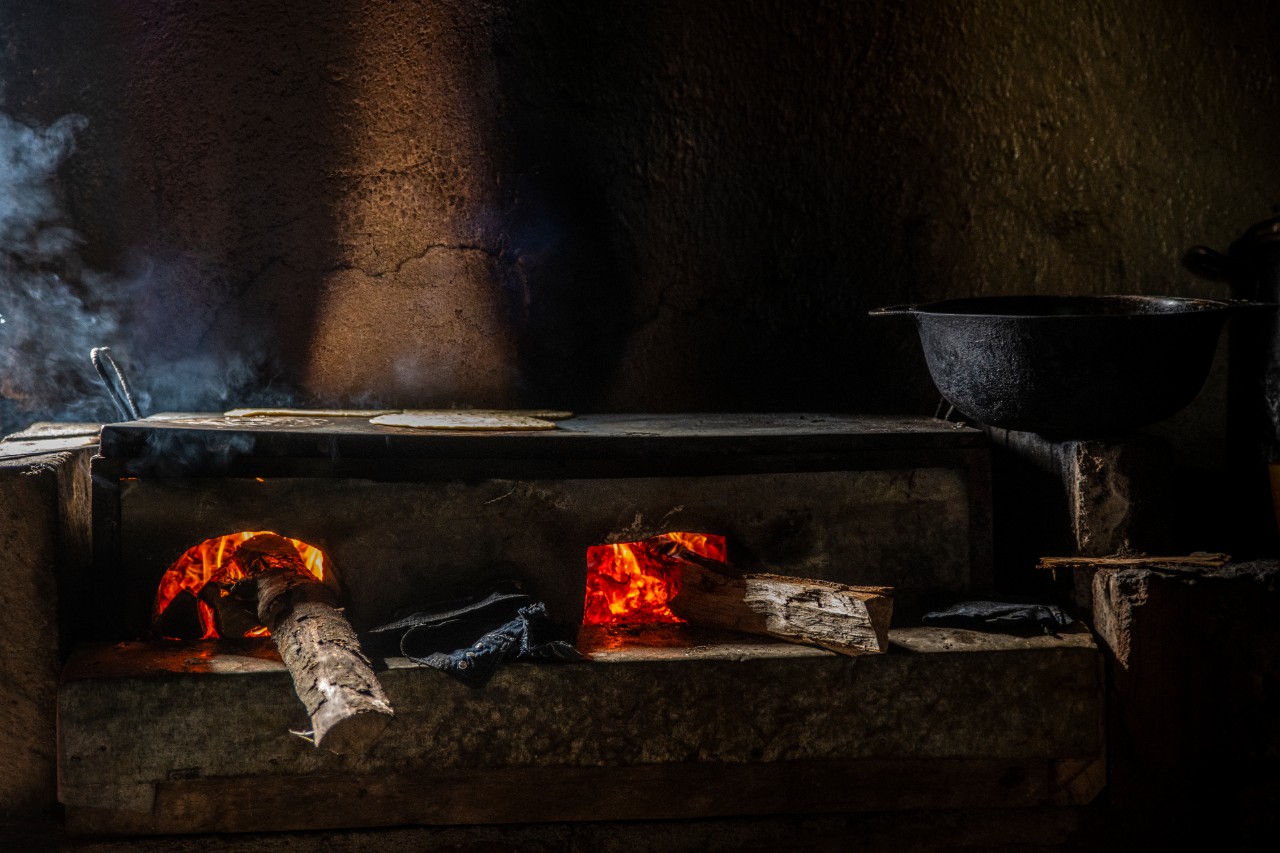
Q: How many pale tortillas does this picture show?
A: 3